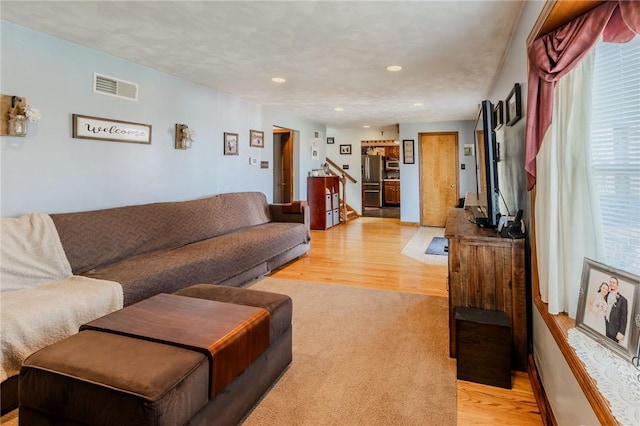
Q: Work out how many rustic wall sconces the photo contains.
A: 2